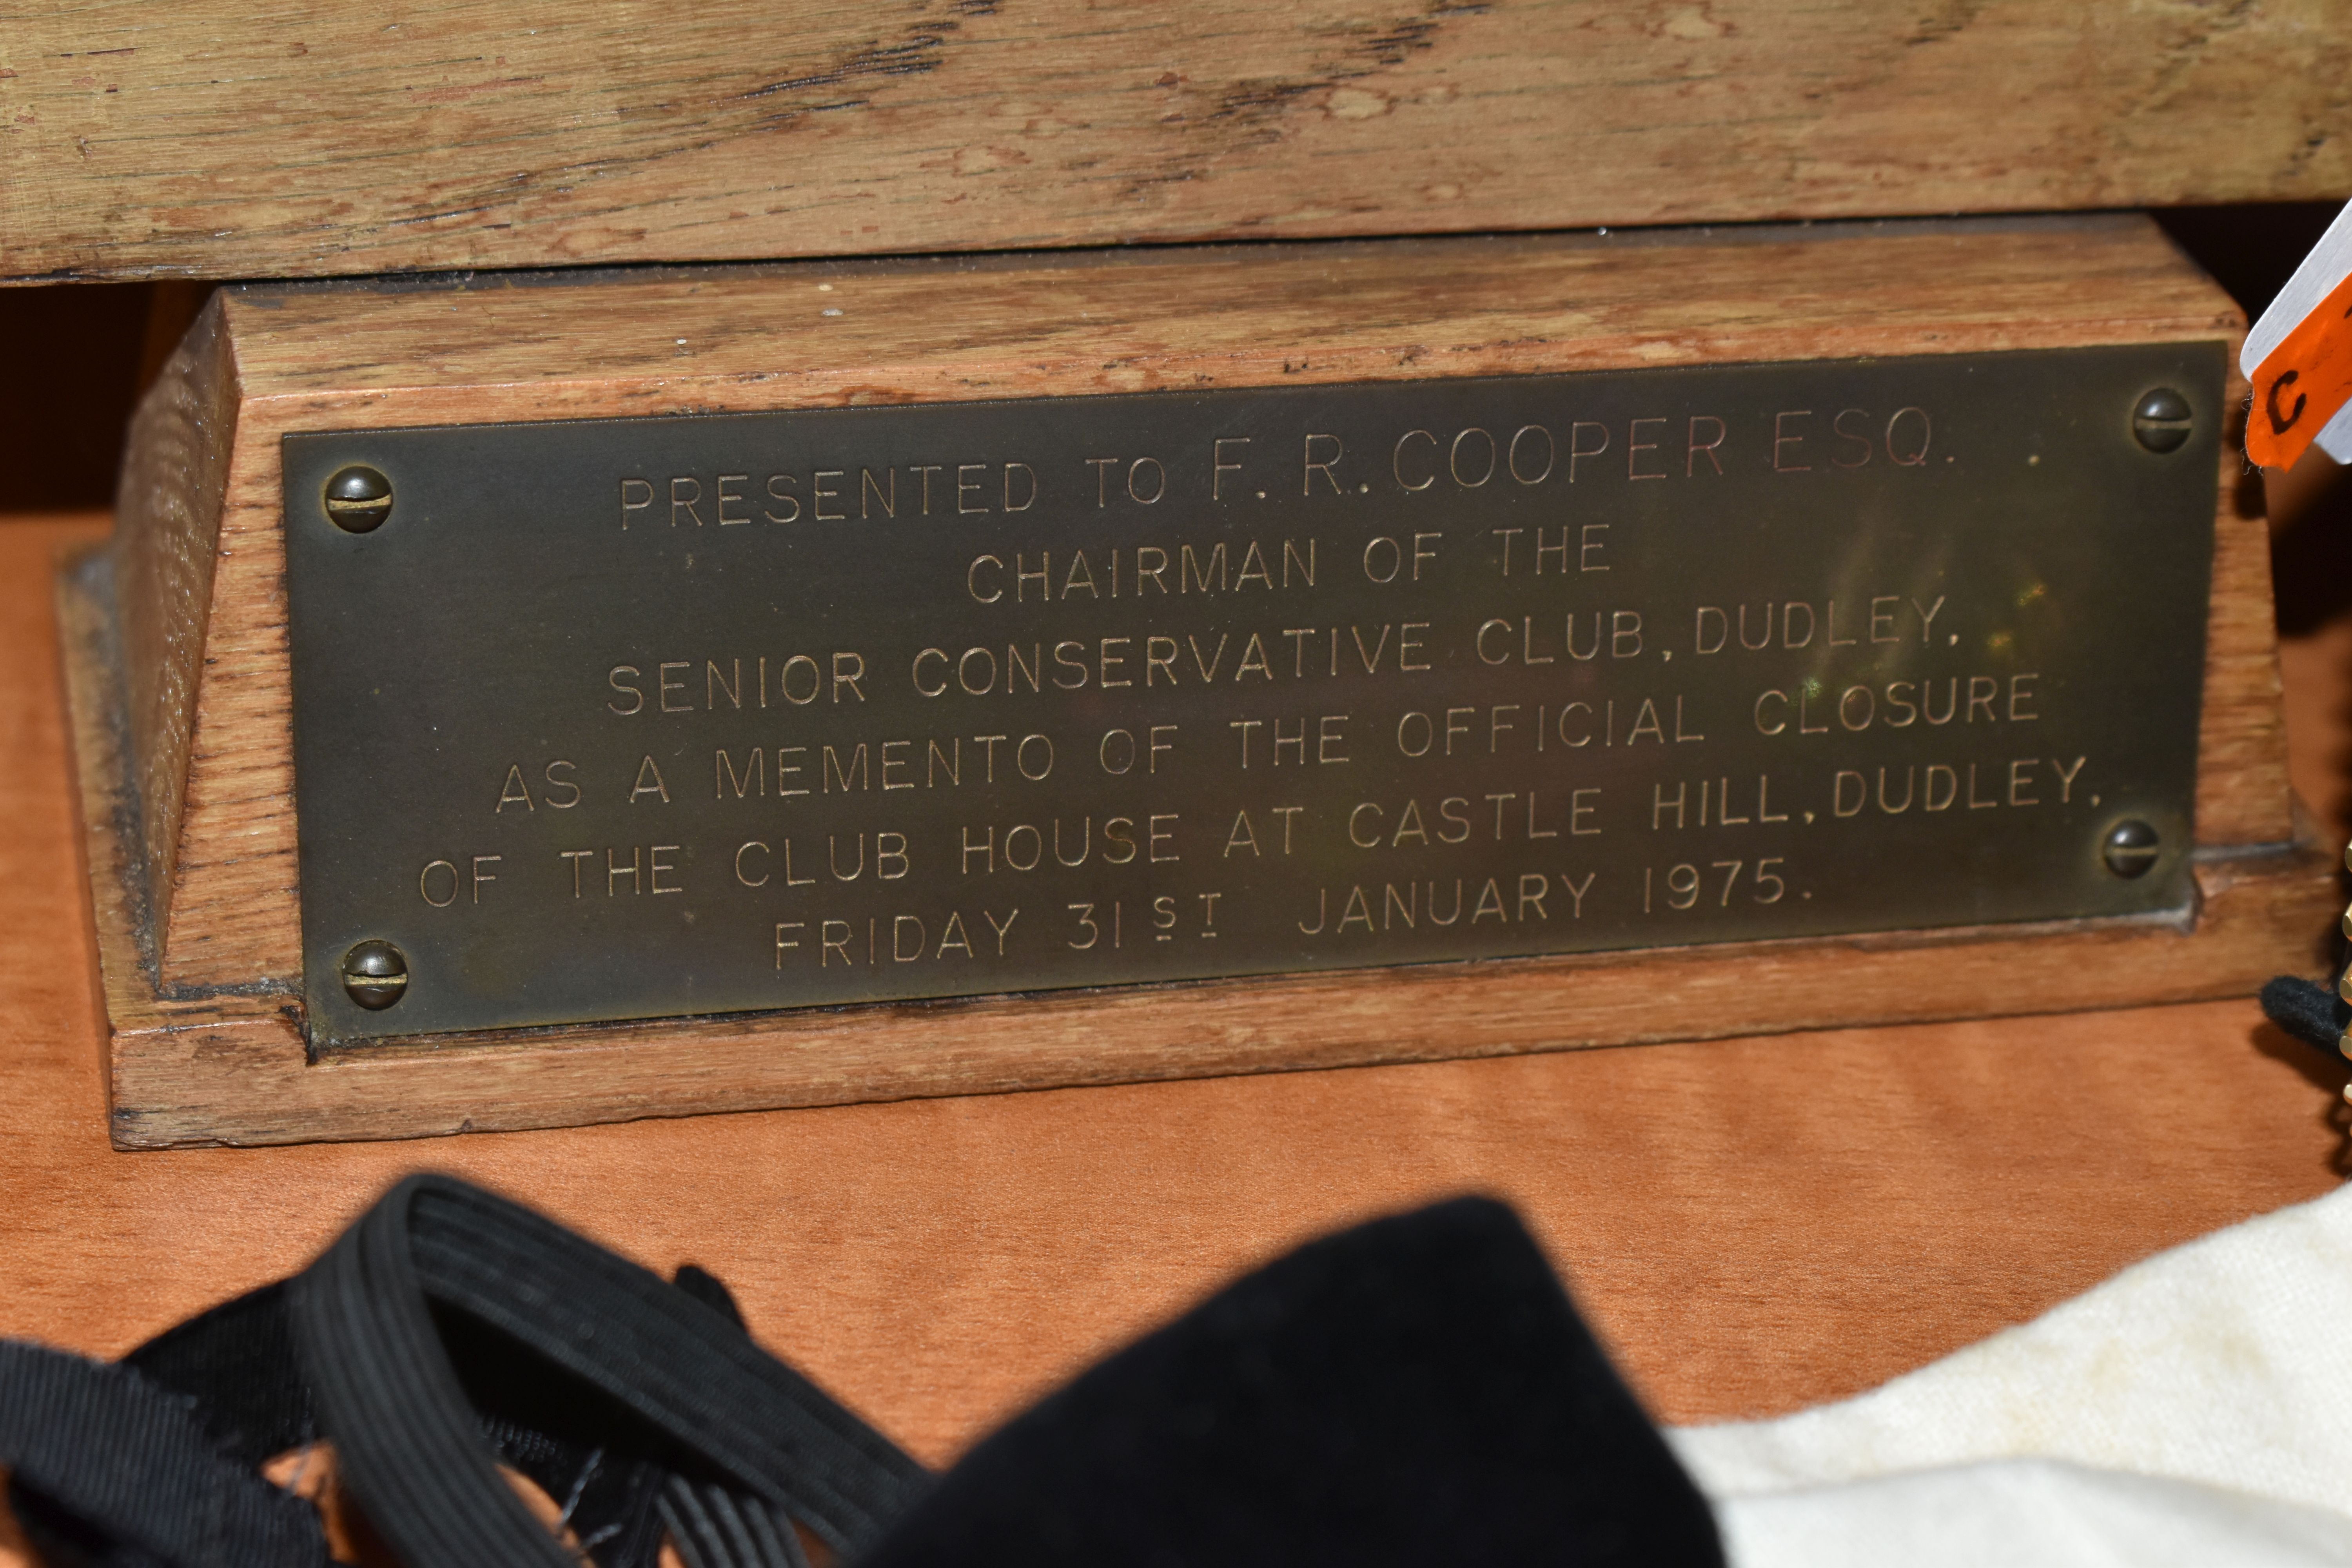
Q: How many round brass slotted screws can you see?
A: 4